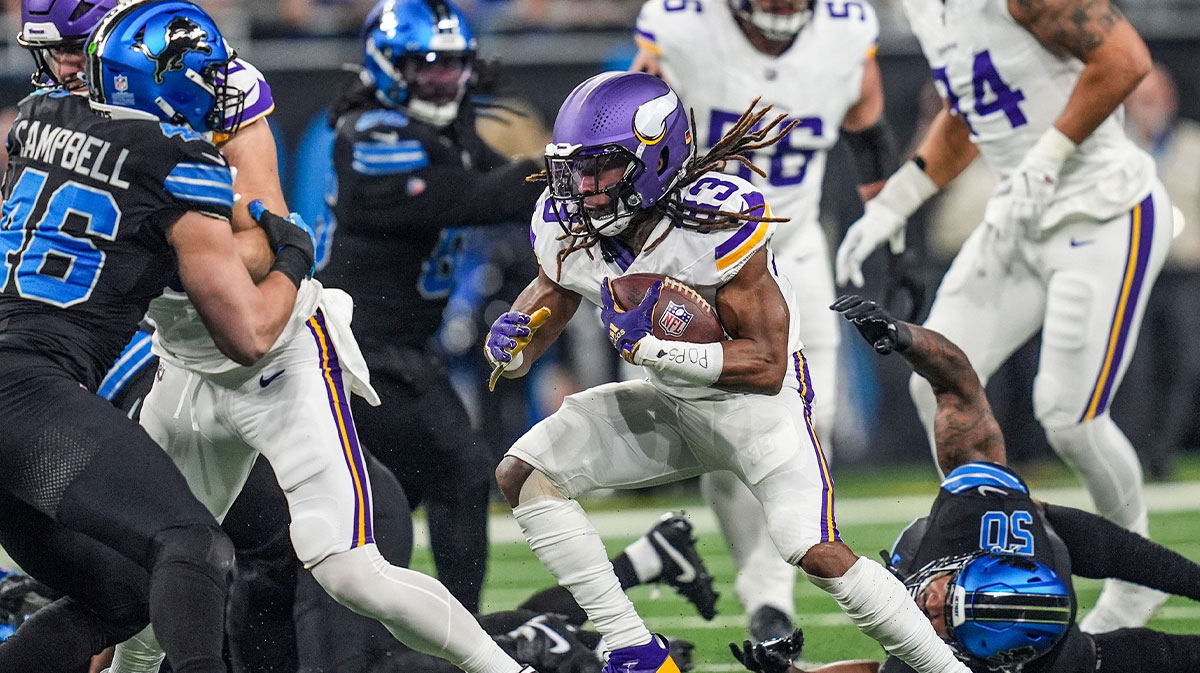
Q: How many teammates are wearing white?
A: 4